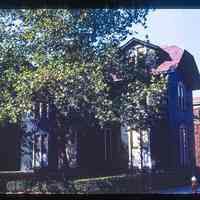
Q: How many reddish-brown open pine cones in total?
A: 0